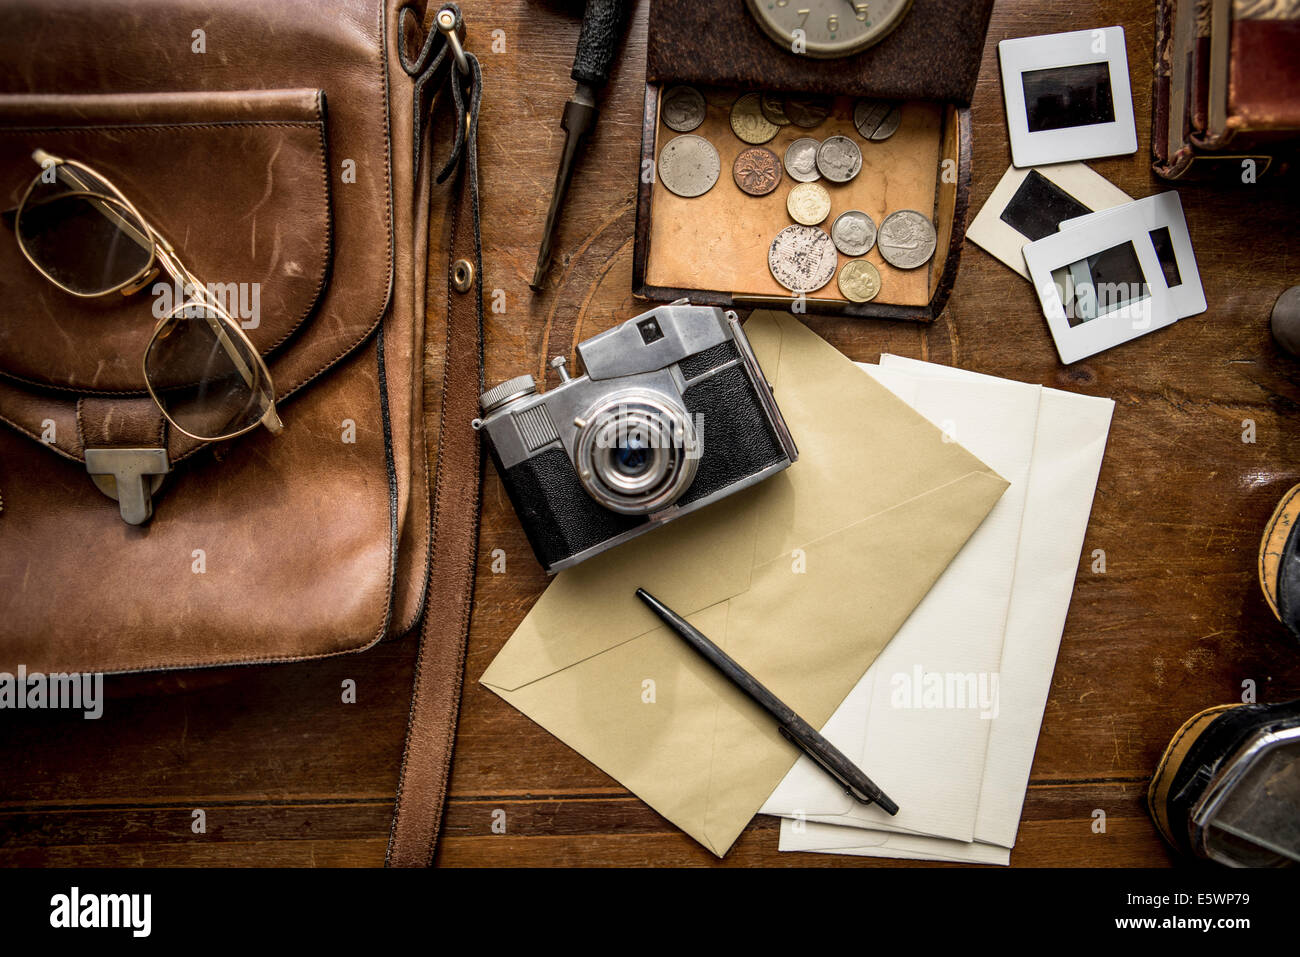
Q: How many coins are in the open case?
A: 14